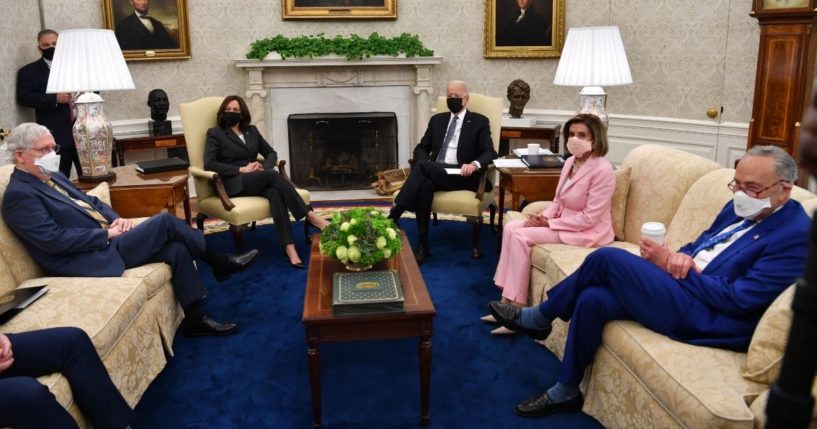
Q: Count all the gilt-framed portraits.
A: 3